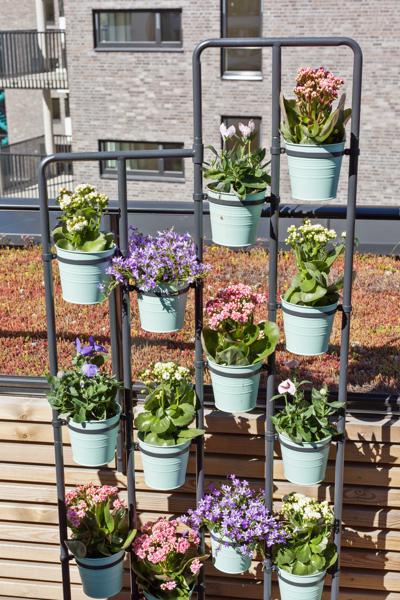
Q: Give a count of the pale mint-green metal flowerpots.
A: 13